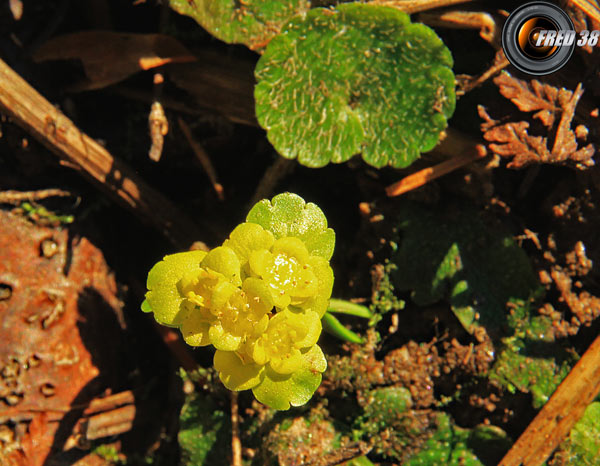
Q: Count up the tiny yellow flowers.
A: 4